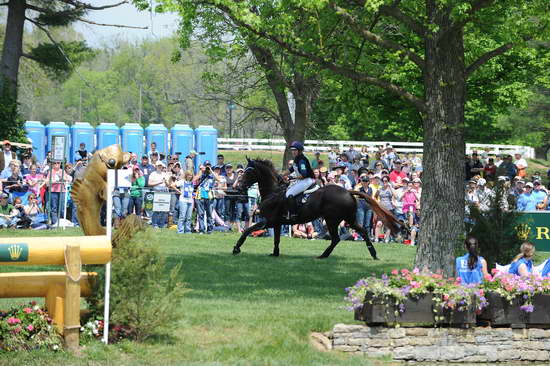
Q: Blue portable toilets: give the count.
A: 8